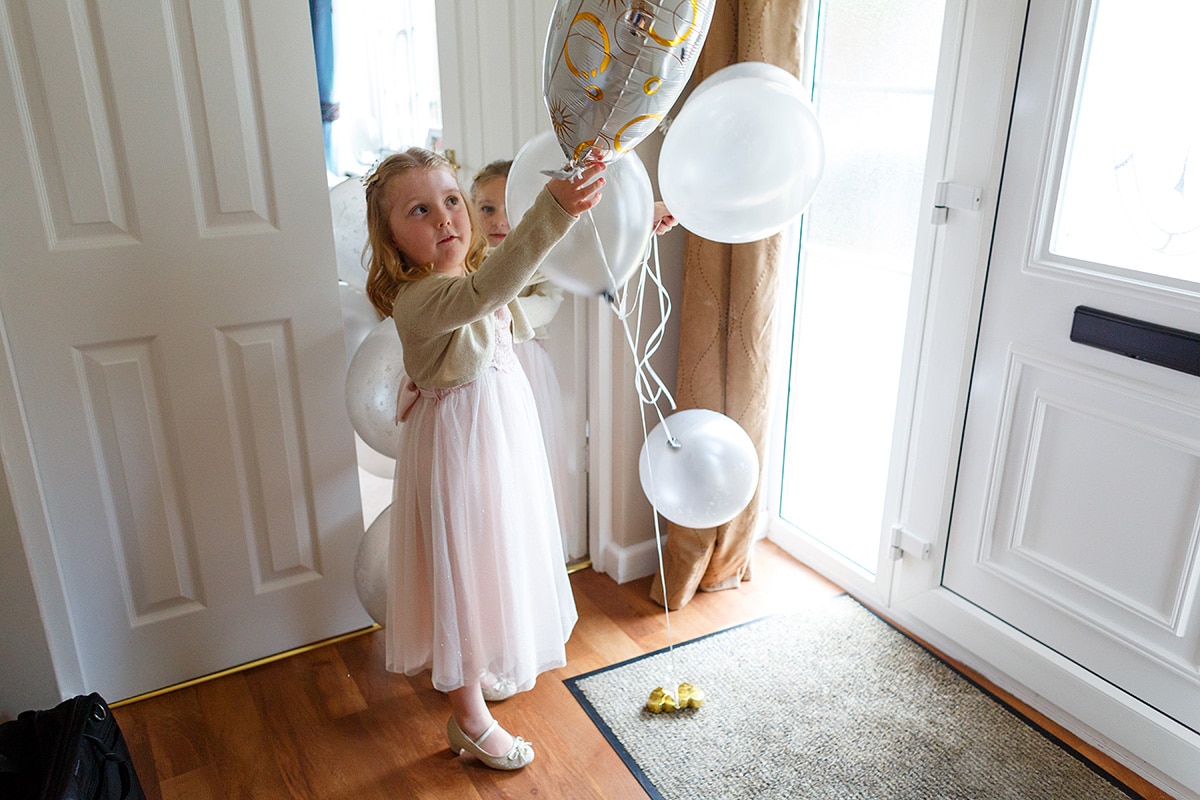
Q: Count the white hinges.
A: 2